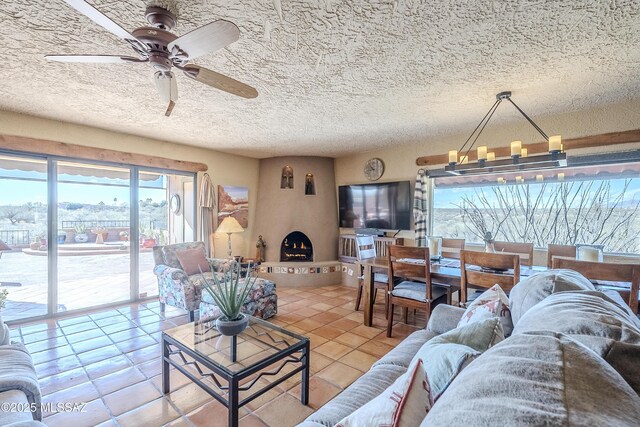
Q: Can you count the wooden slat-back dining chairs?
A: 7